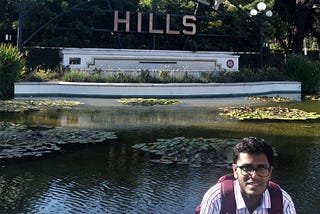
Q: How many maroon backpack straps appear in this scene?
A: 2